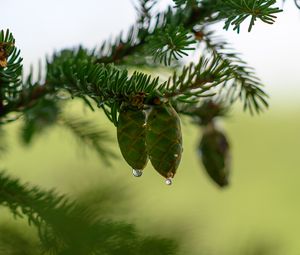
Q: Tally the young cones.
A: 3